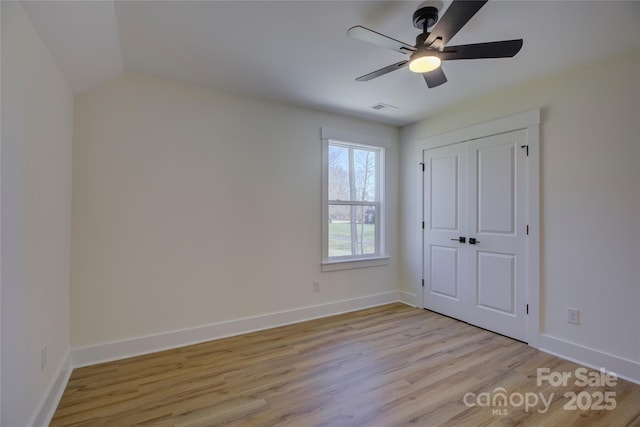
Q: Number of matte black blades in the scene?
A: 5